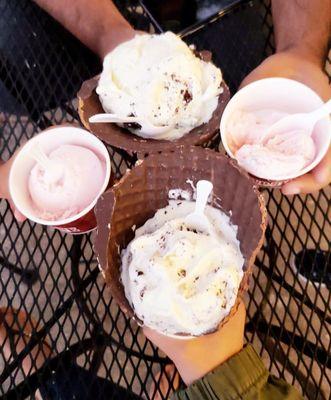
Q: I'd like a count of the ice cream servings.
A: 4